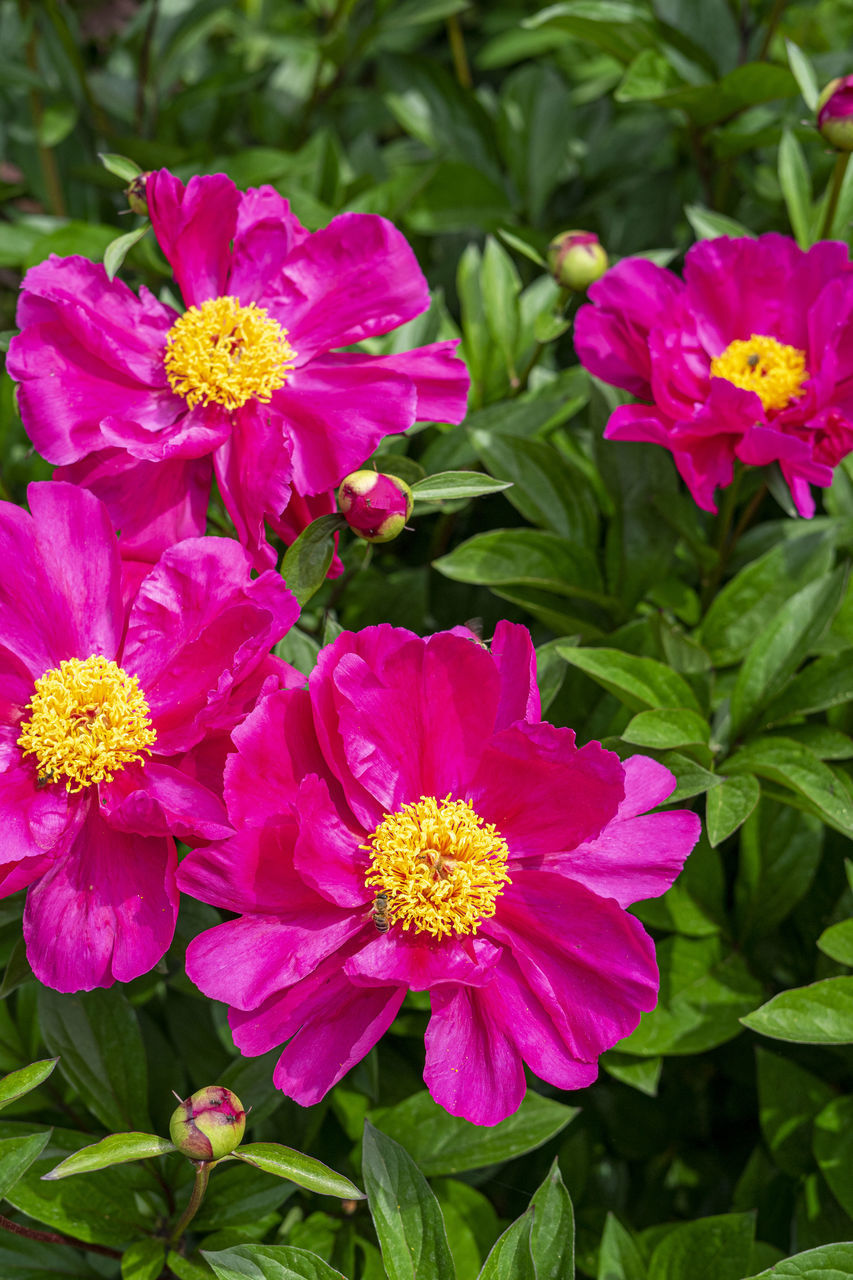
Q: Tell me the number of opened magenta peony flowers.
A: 4